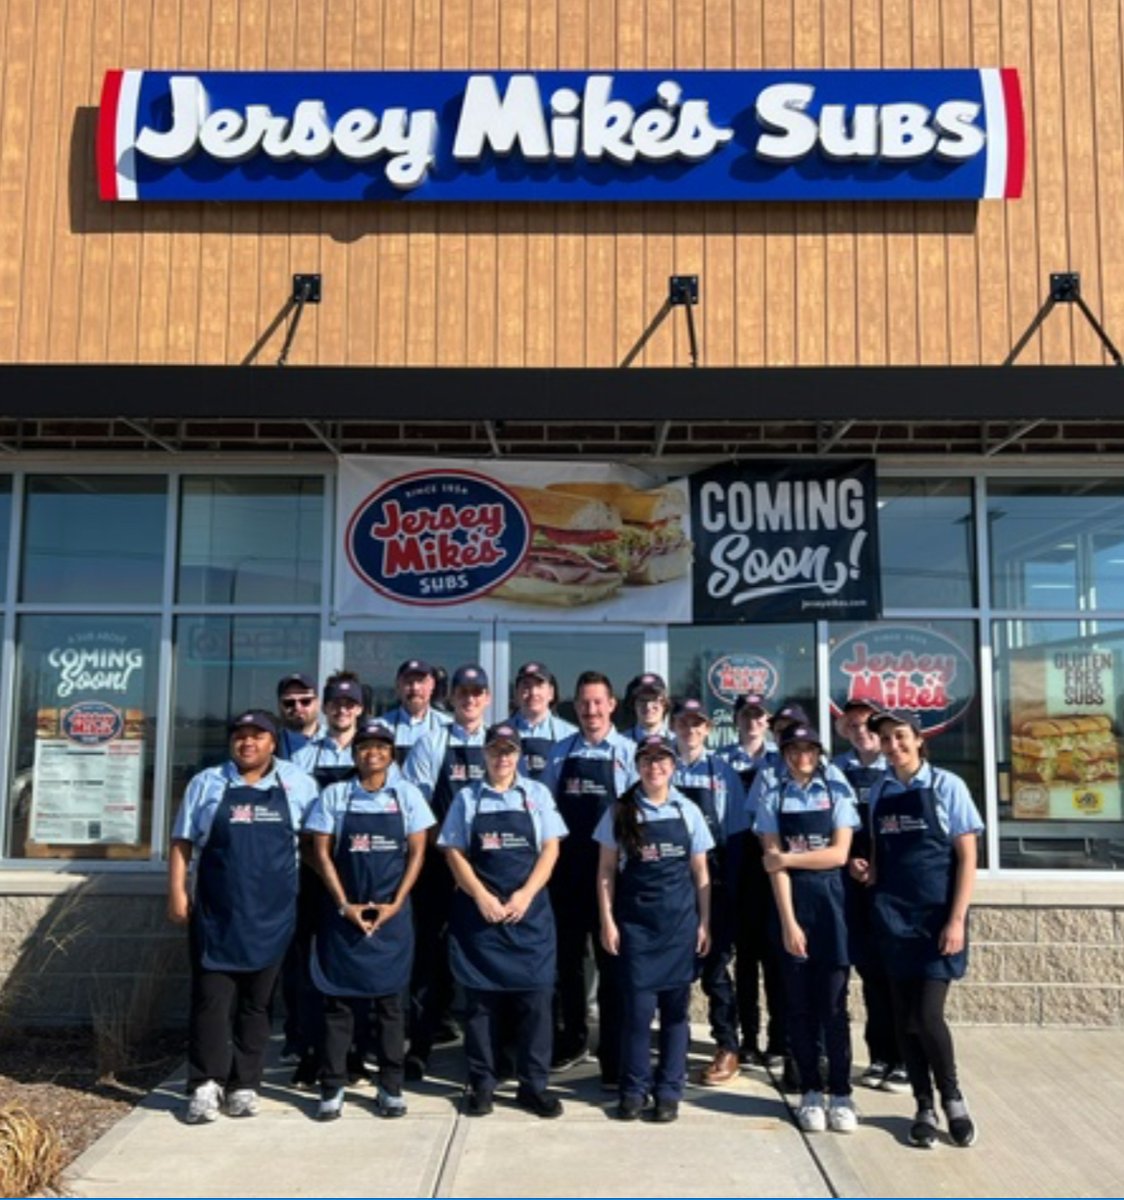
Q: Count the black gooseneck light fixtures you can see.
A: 0